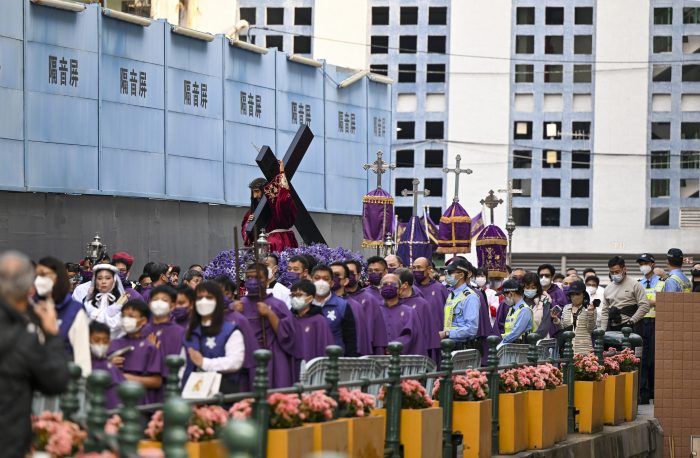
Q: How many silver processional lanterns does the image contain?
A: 3